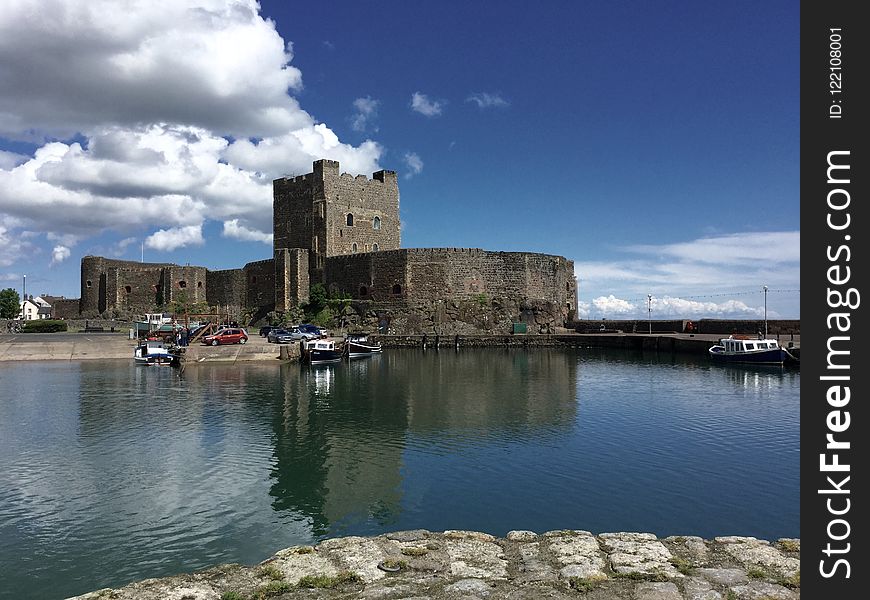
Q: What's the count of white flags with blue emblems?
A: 0